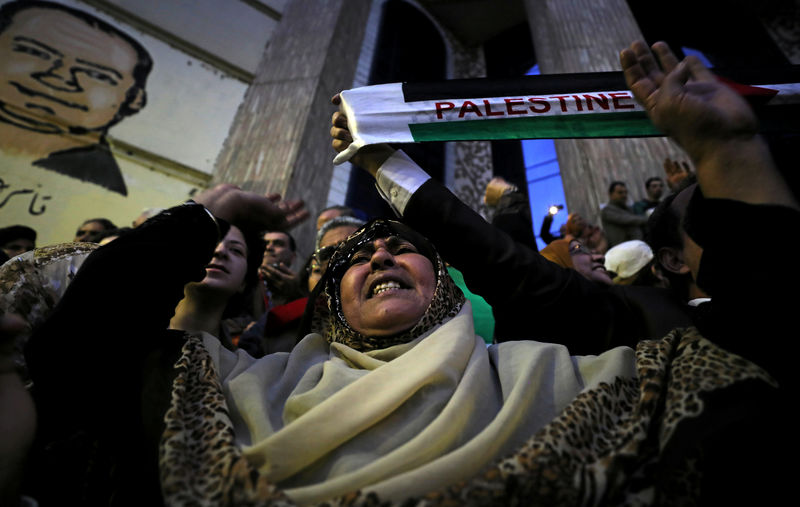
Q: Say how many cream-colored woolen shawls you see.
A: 1